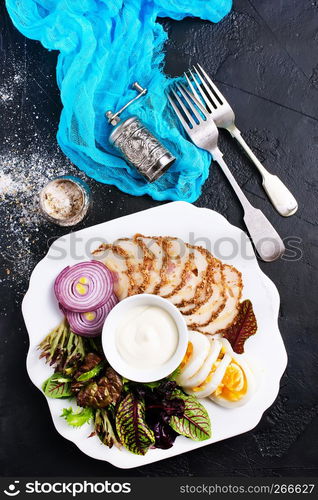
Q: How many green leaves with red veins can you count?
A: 3